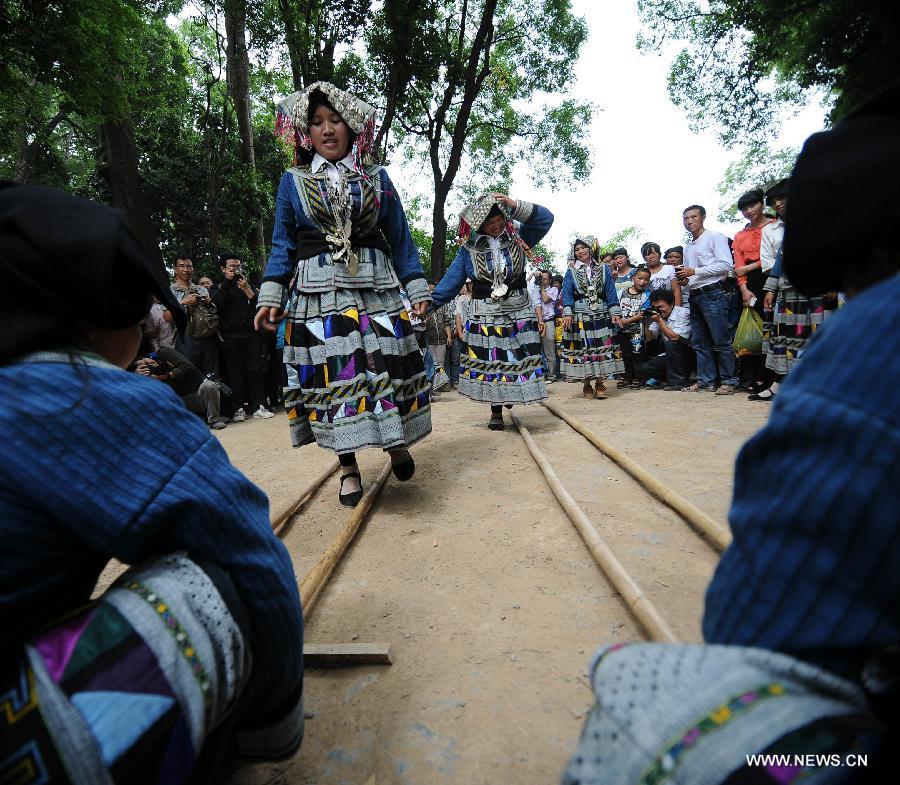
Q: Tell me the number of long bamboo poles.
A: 4